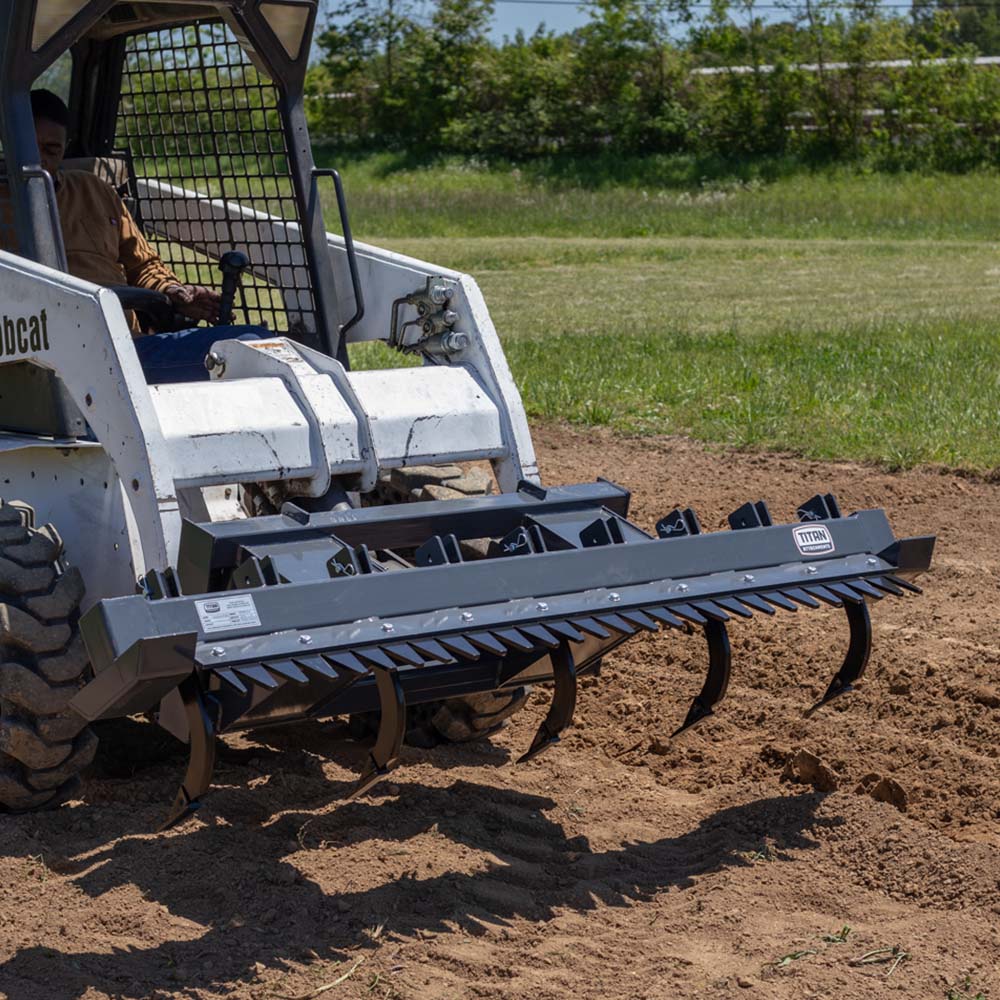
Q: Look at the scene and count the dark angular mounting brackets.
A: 9